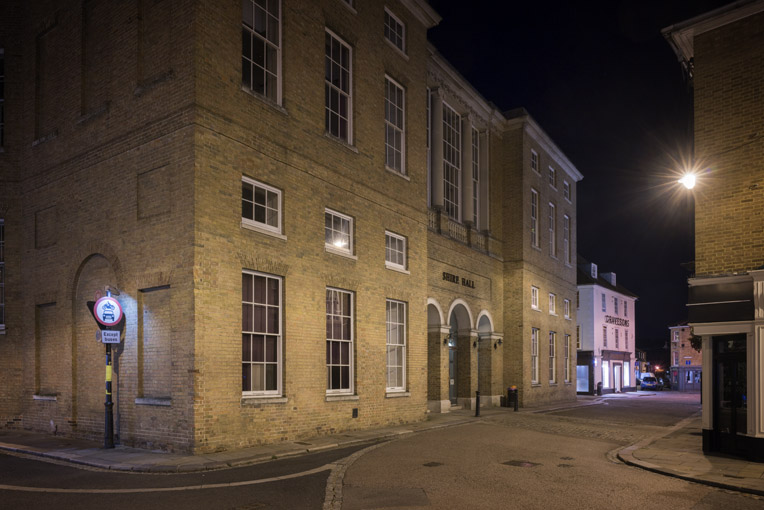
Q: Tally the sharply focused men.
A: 0